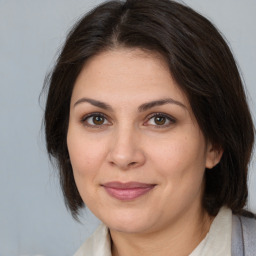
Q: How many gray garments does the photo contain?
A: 1